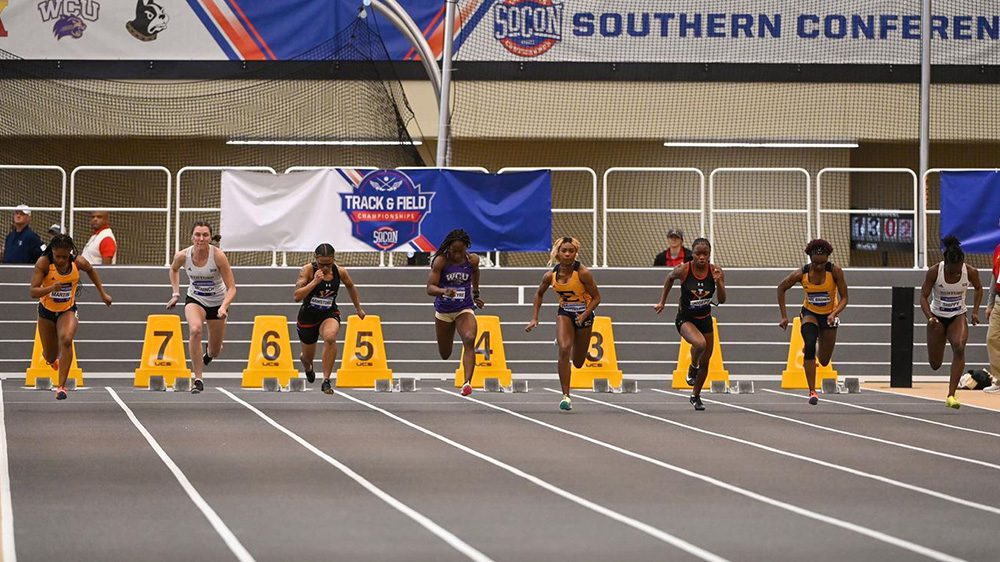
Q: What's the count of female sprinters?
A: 8